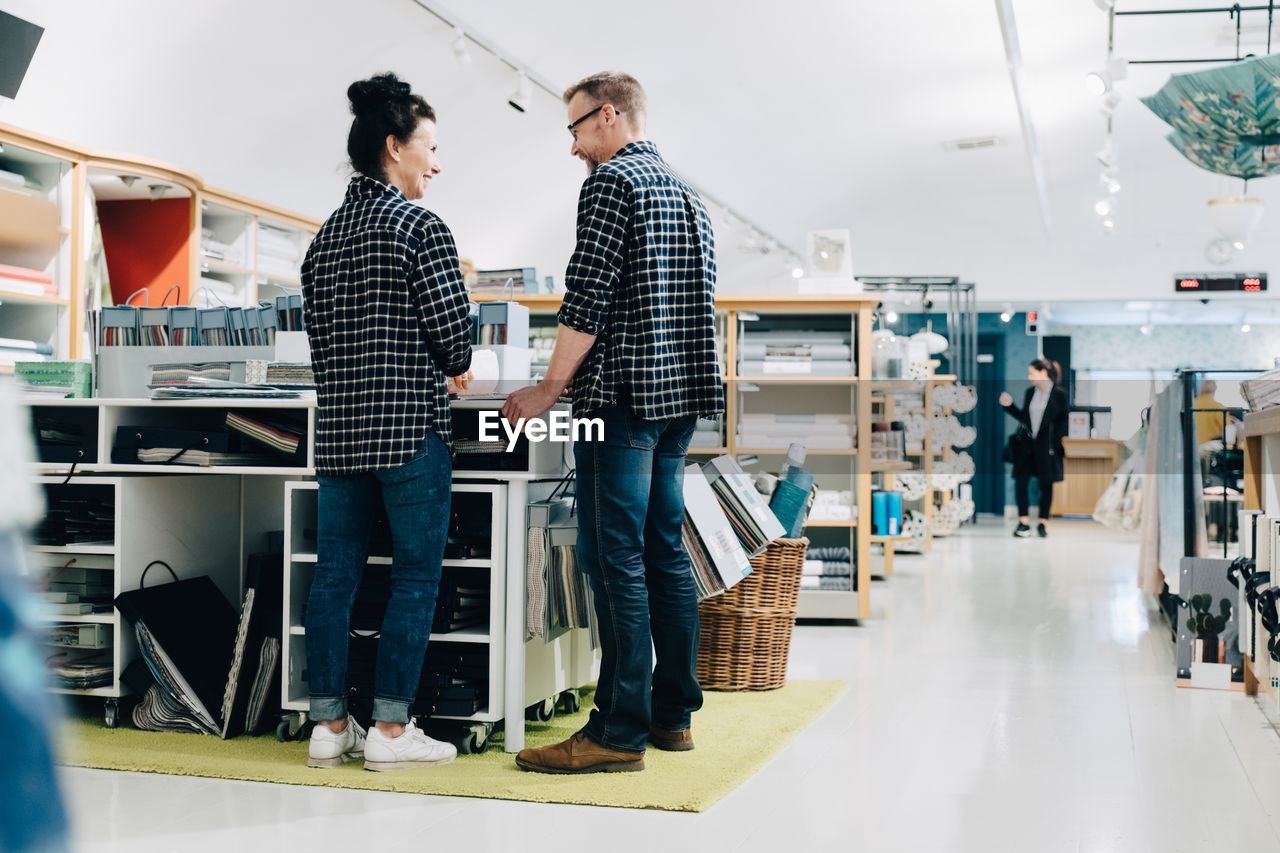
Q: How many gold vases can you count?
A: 0